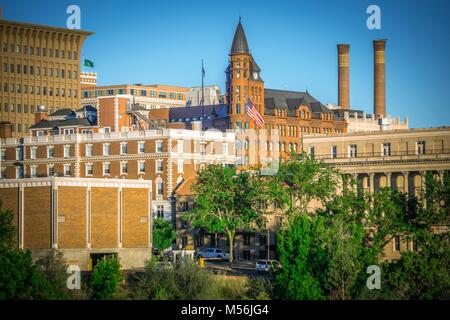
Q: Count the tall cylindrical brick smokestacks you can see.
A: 2